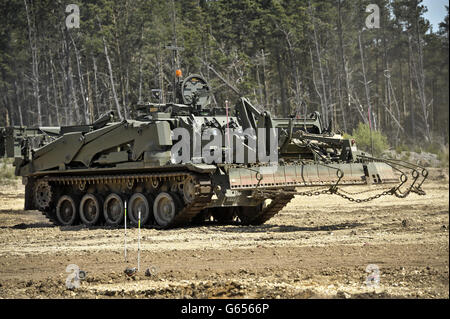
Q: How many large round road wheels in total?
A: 5